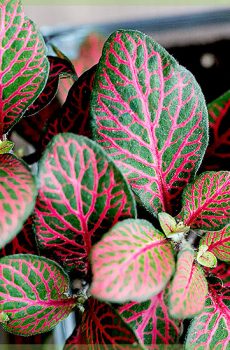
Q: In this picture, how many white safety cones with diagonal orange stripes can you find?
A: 0